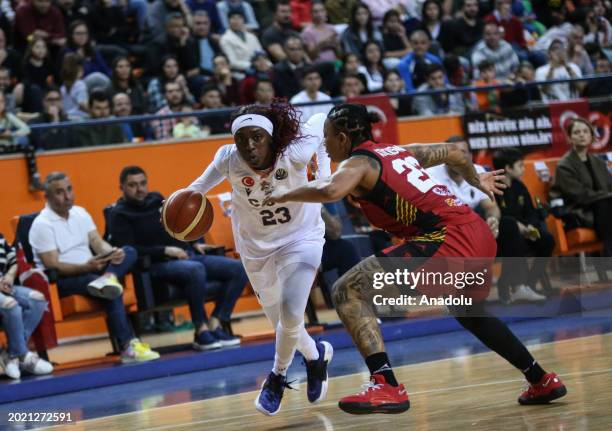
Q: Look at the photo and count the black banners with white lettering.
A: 1